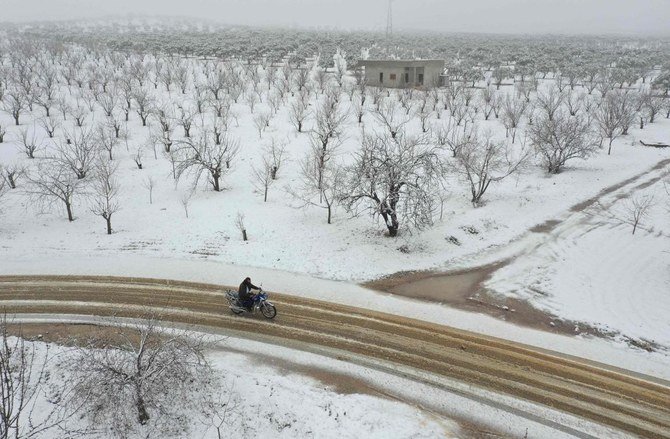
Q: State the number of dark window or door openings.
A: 3